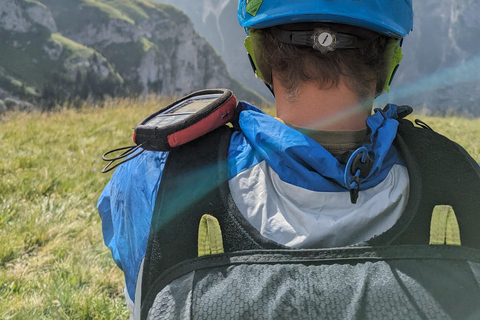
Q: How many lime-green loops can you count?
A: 2